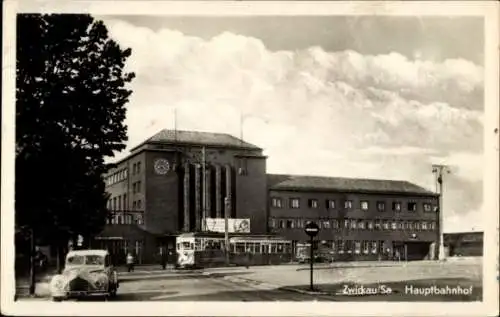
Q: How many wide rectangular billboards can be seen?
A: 1